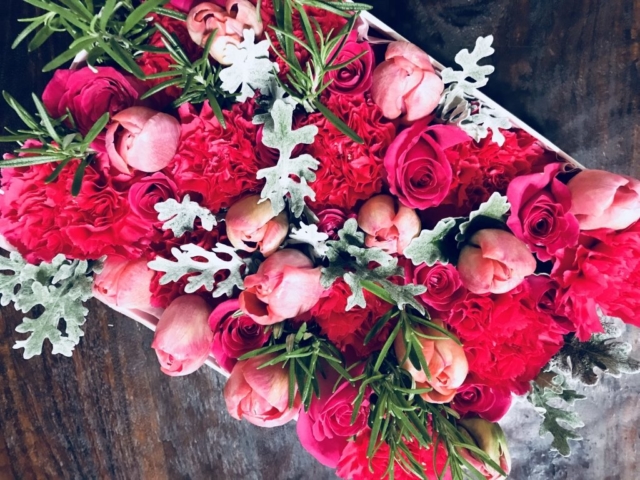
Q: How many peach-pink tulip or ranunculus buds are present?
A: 13